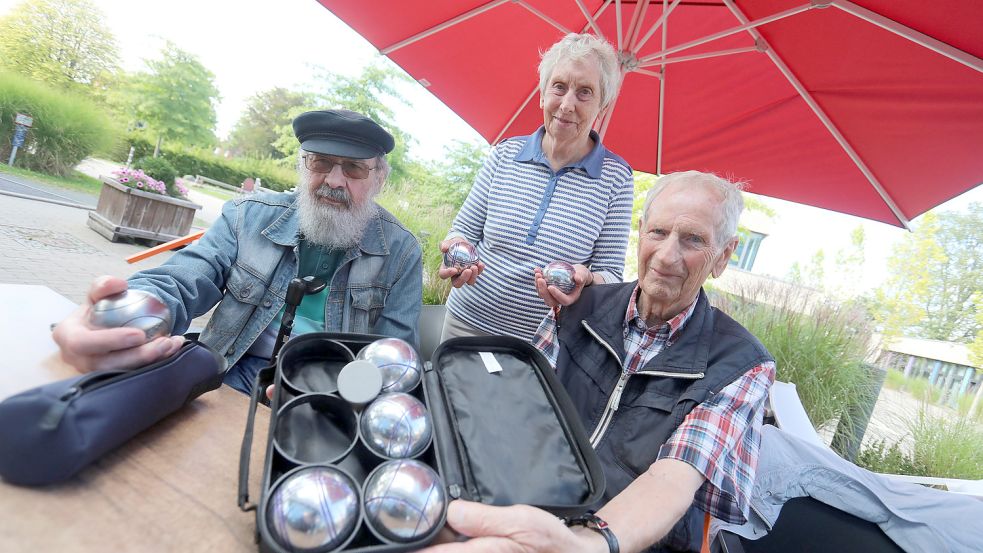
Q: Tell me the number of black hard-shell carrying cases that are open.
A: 1